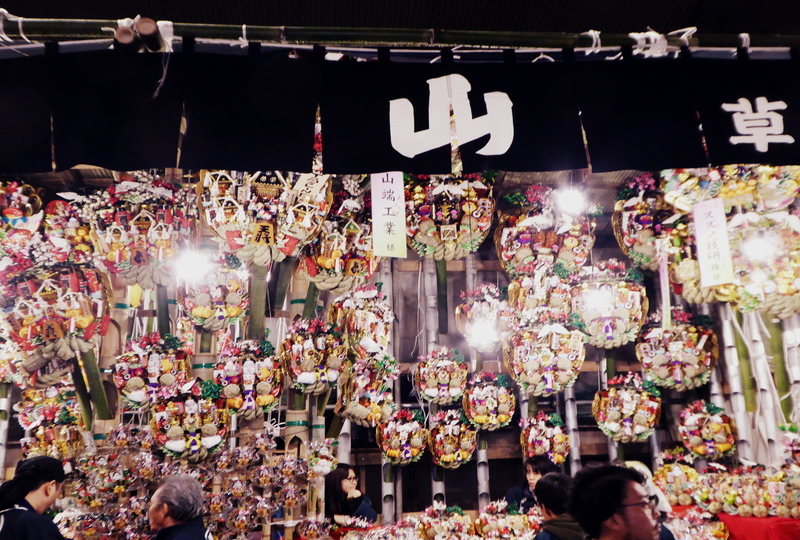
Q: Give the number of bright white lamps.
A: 5